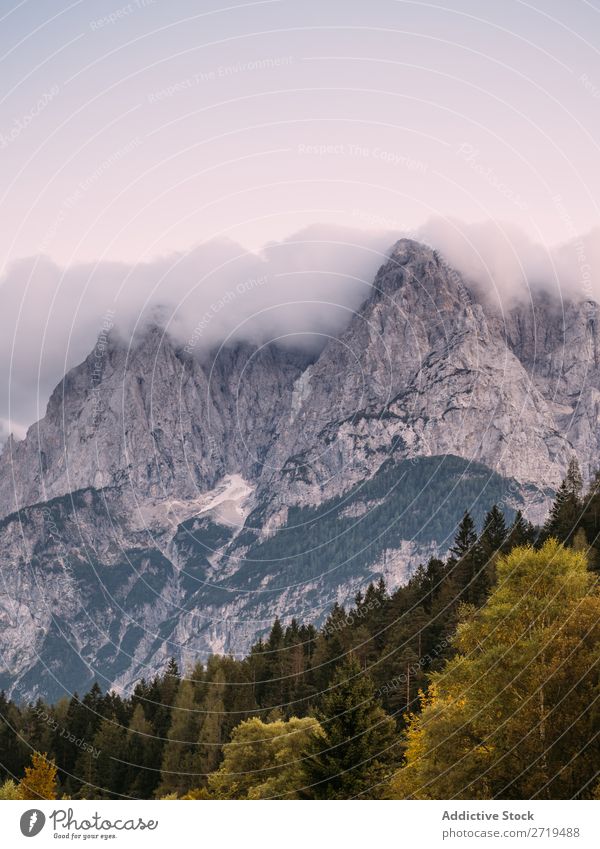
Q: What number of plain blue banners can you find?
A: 0